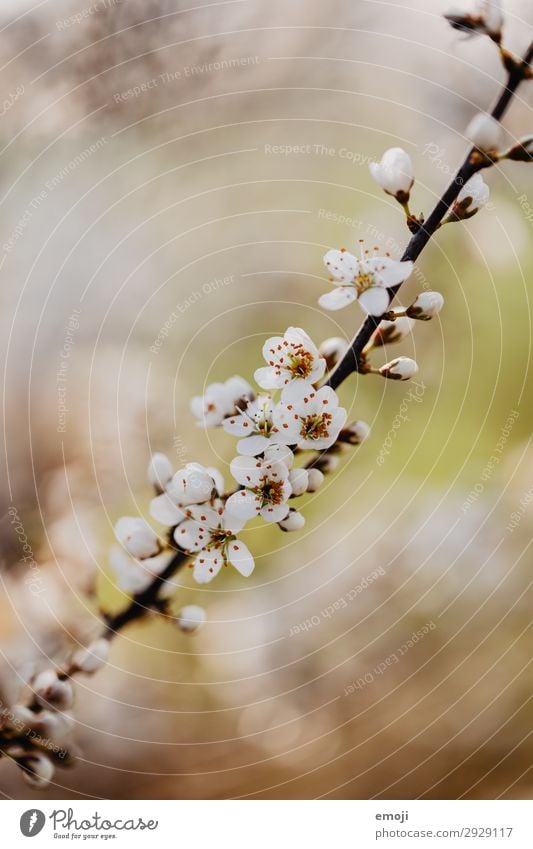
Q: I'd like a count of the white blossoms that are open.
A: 6